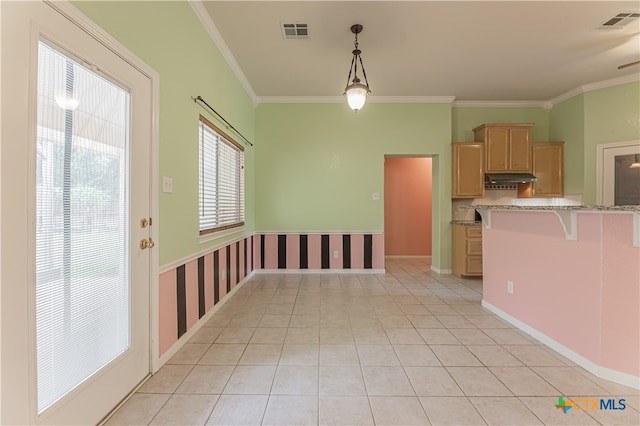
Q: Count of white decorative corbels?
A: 3